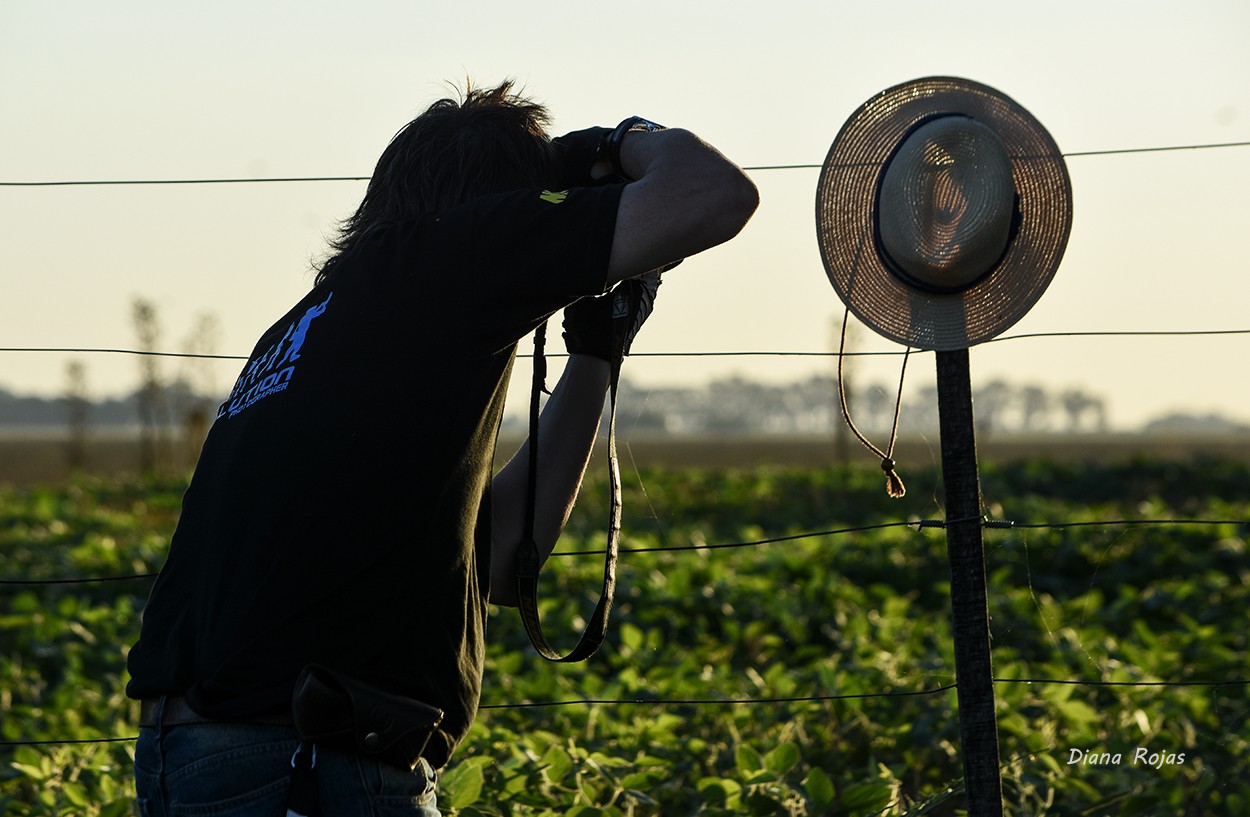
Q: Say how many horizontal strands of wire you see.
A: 4